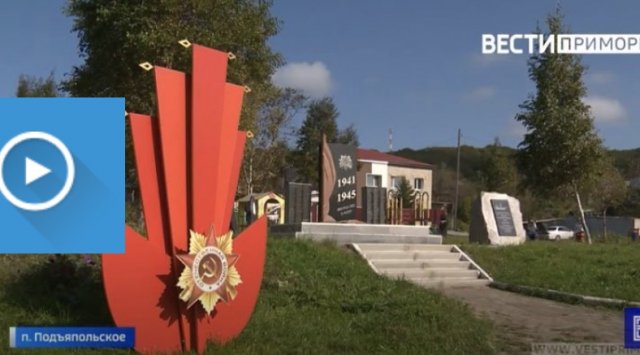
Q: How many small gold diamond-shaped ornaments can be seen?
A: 5